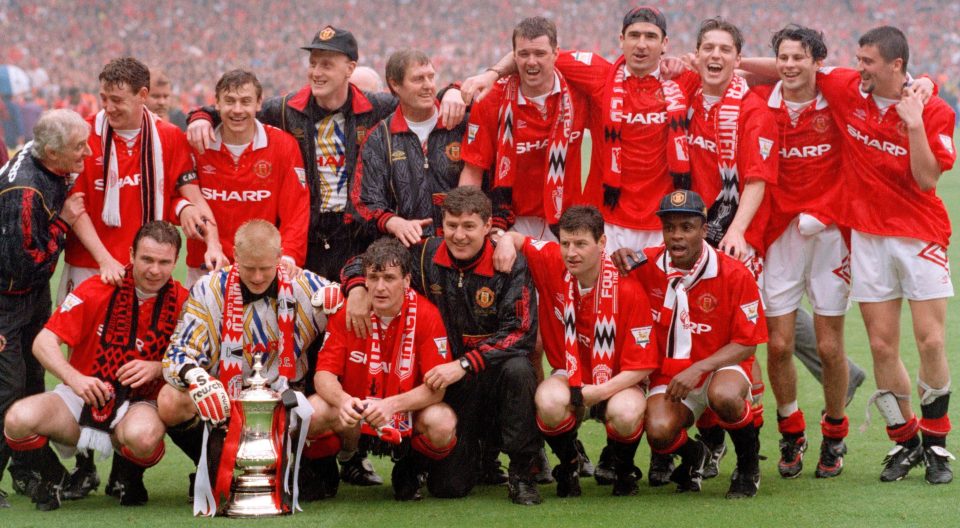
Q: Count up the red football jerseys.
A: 11